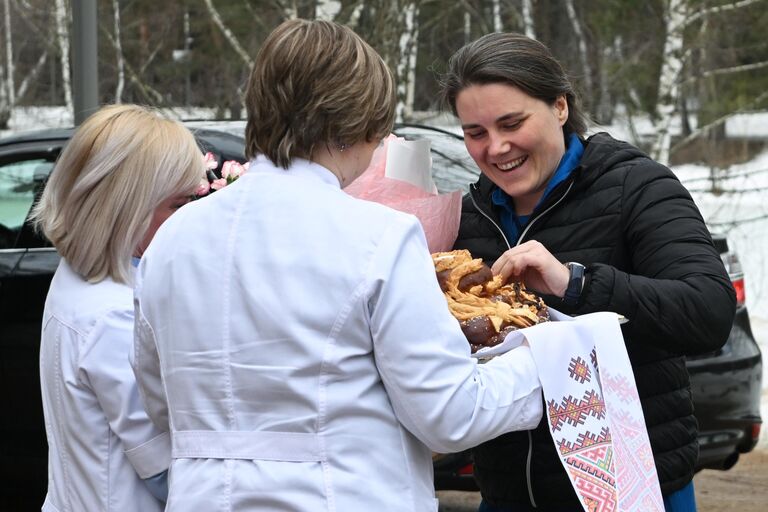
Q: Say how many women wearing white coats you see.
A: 2